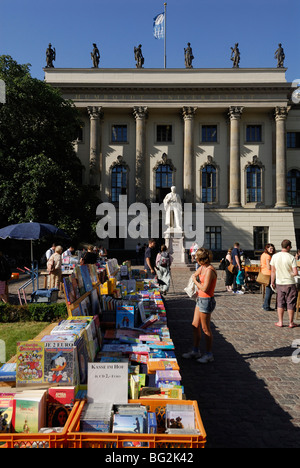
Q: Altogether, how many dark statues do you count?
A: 6